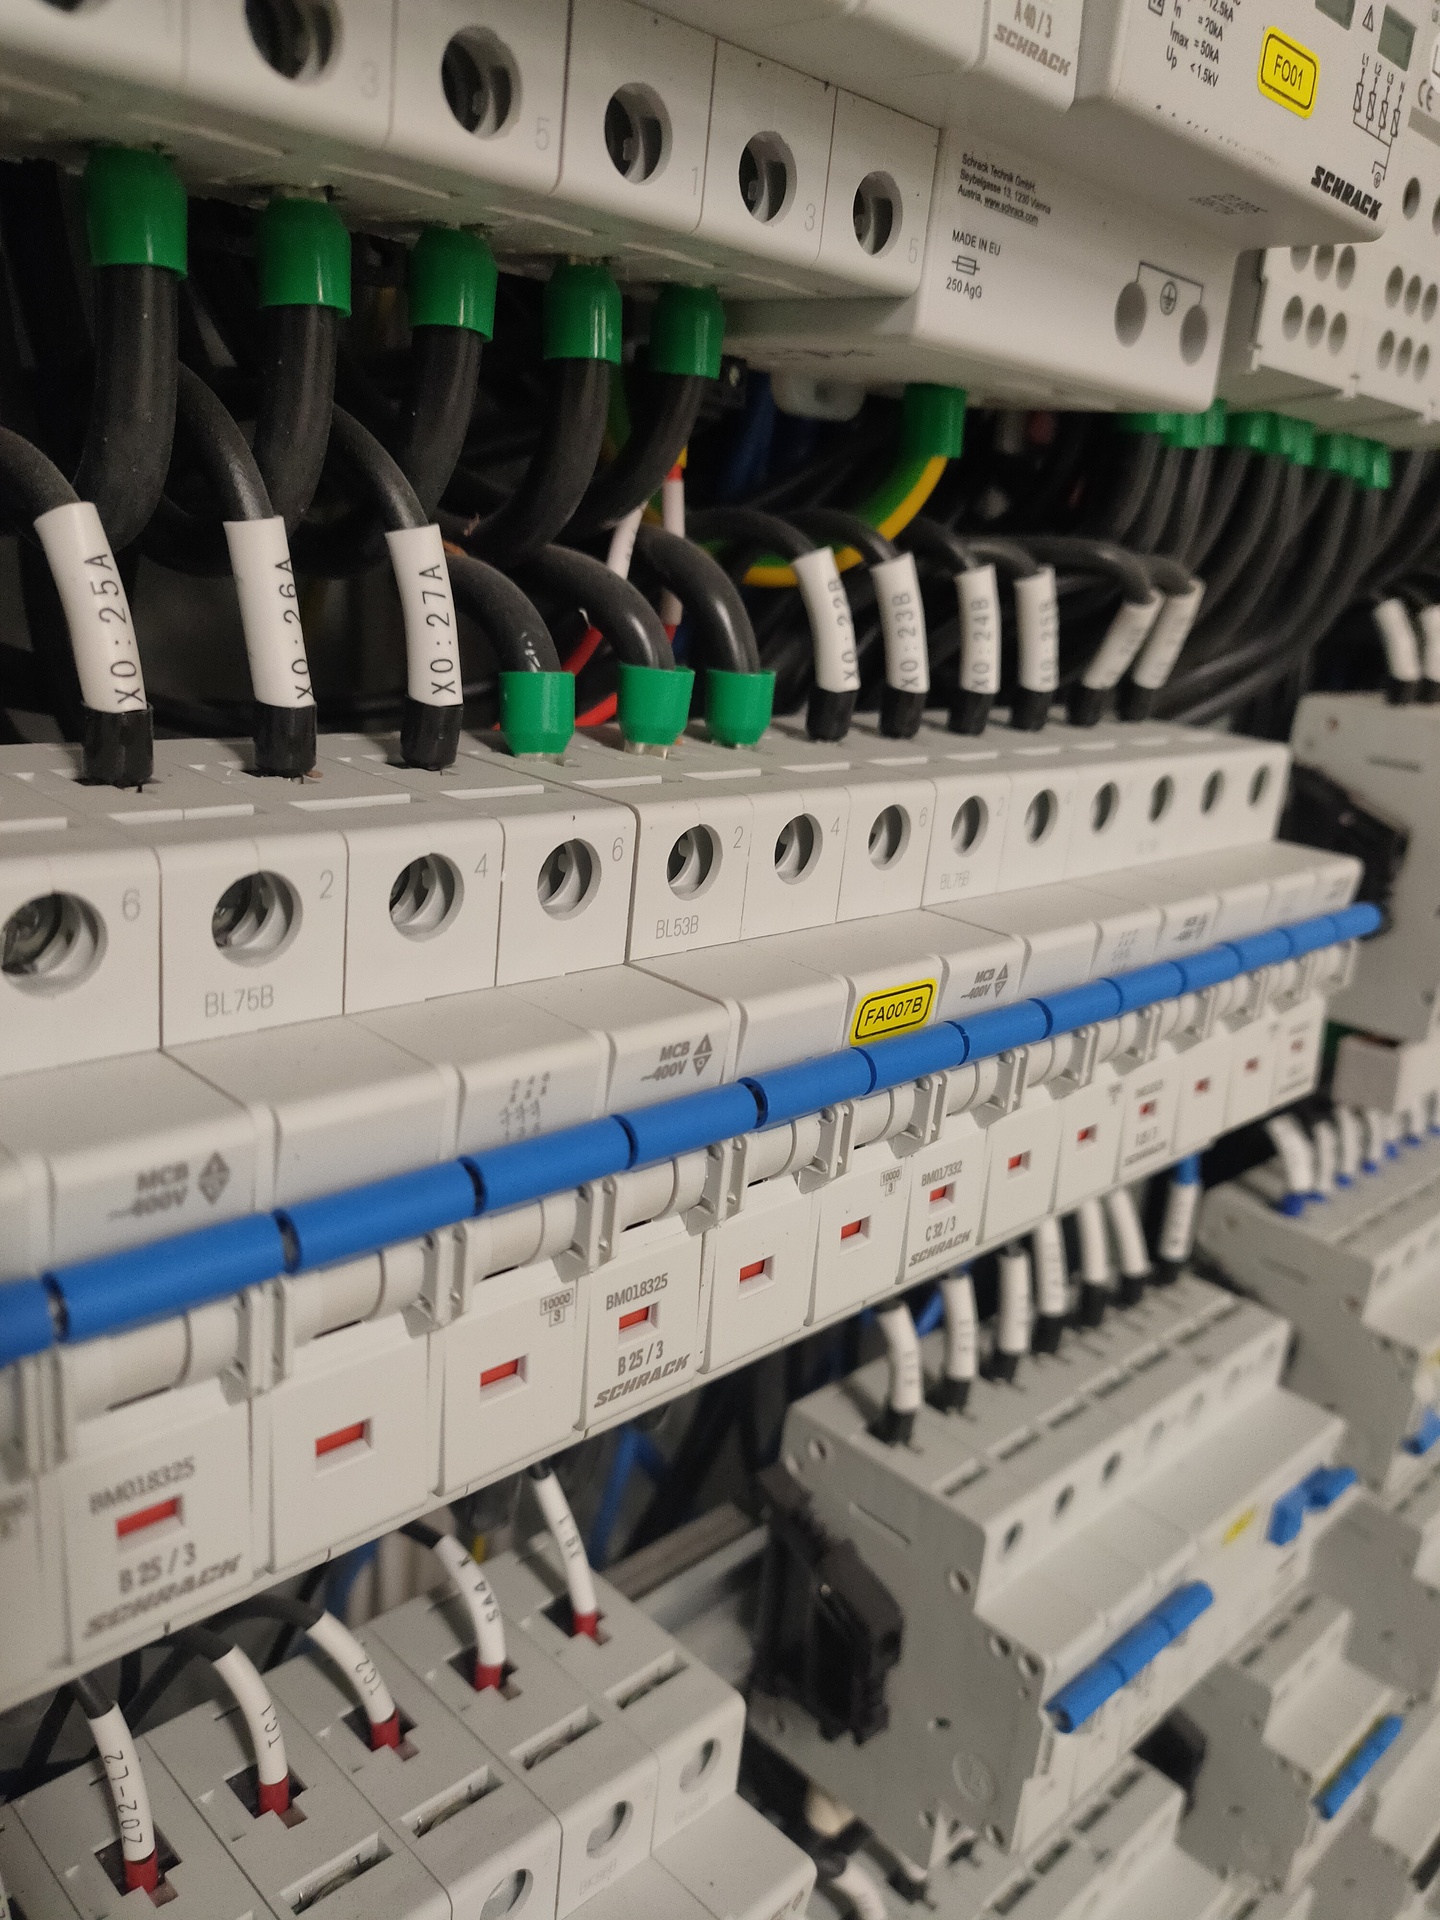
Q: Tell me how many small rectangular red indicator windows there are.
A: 13